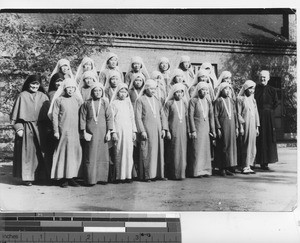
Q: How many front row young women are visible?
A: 8